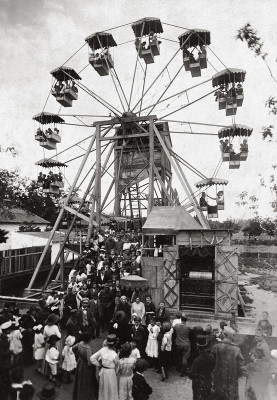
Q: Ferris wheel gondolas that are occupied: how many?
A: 9